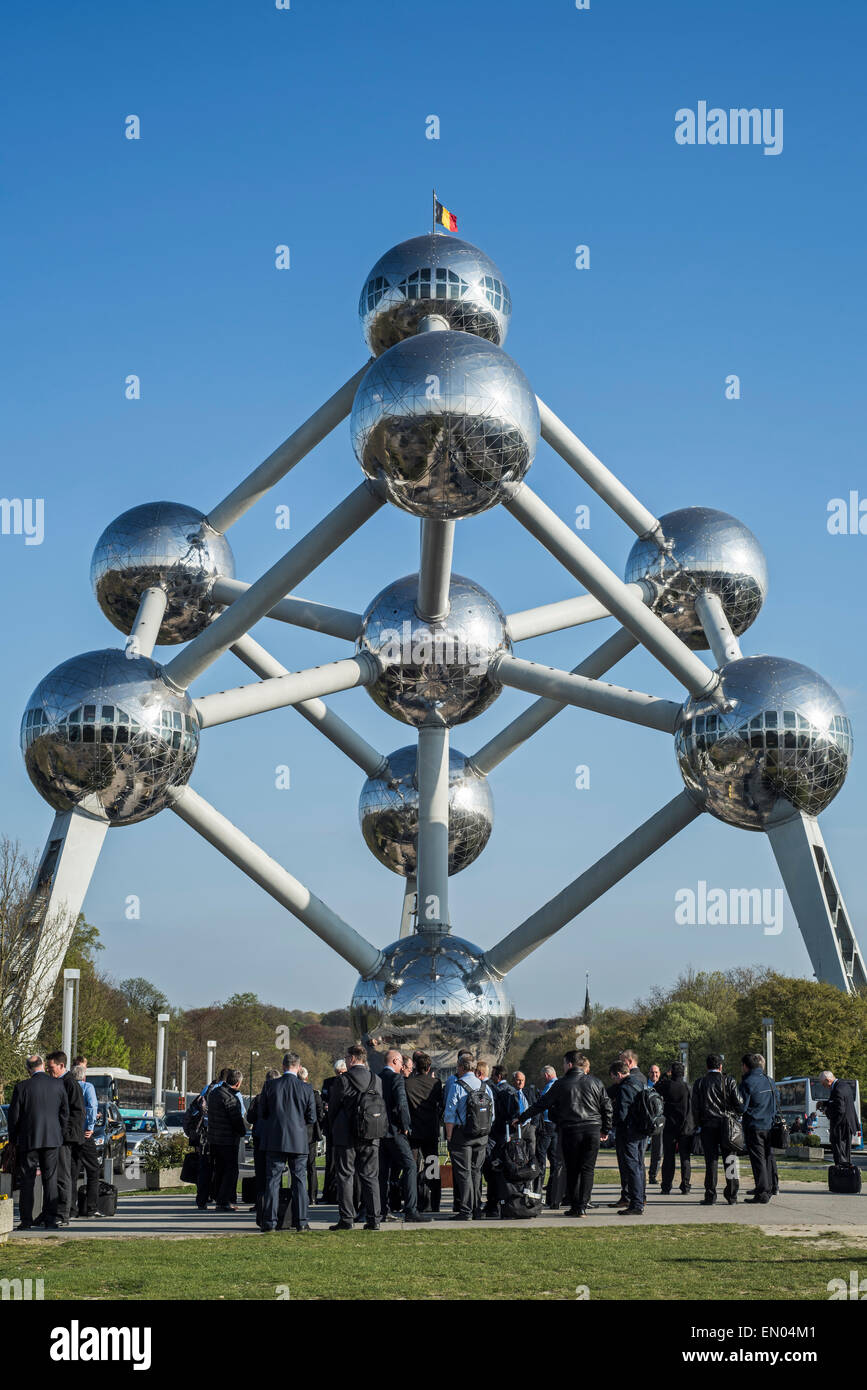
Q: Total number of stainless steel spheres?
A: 9